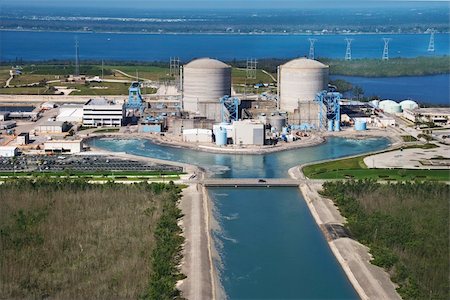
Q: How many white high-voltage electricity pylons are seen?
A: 4